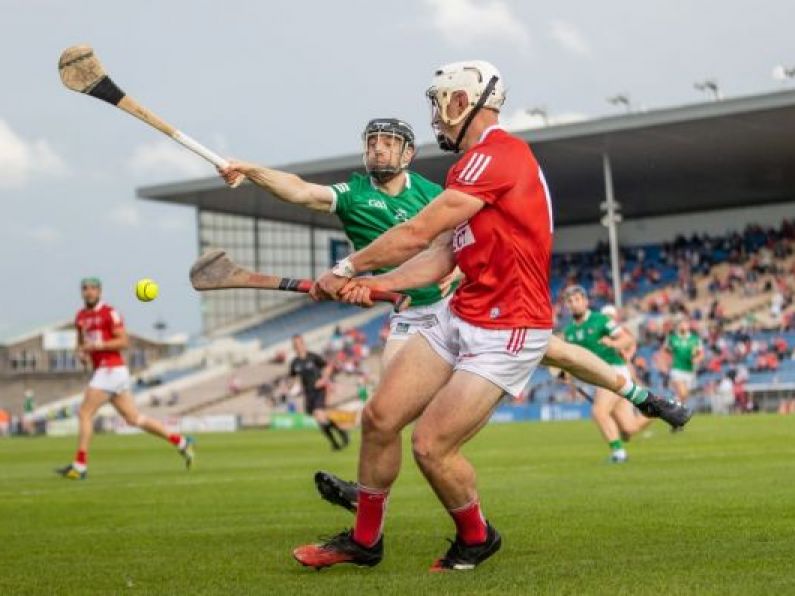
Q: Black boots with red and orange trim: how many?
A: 2